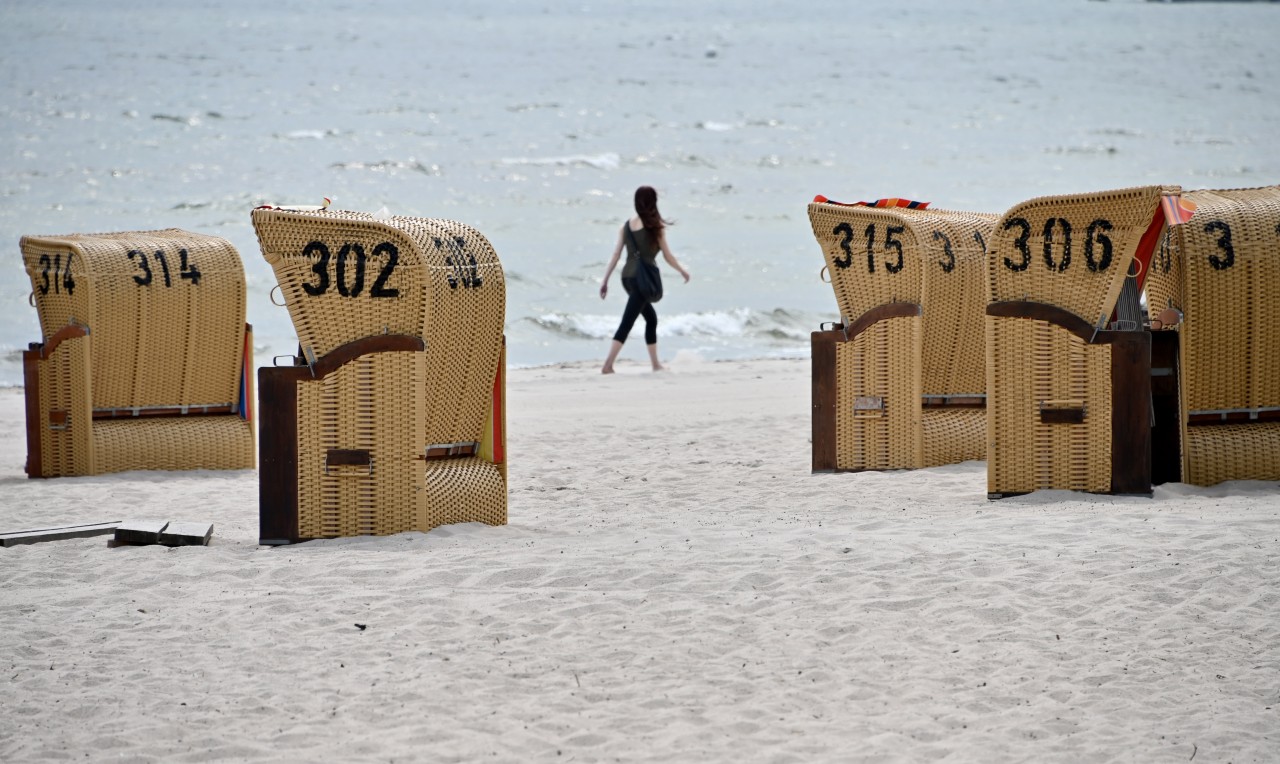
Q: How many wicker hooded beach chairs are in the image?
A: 5